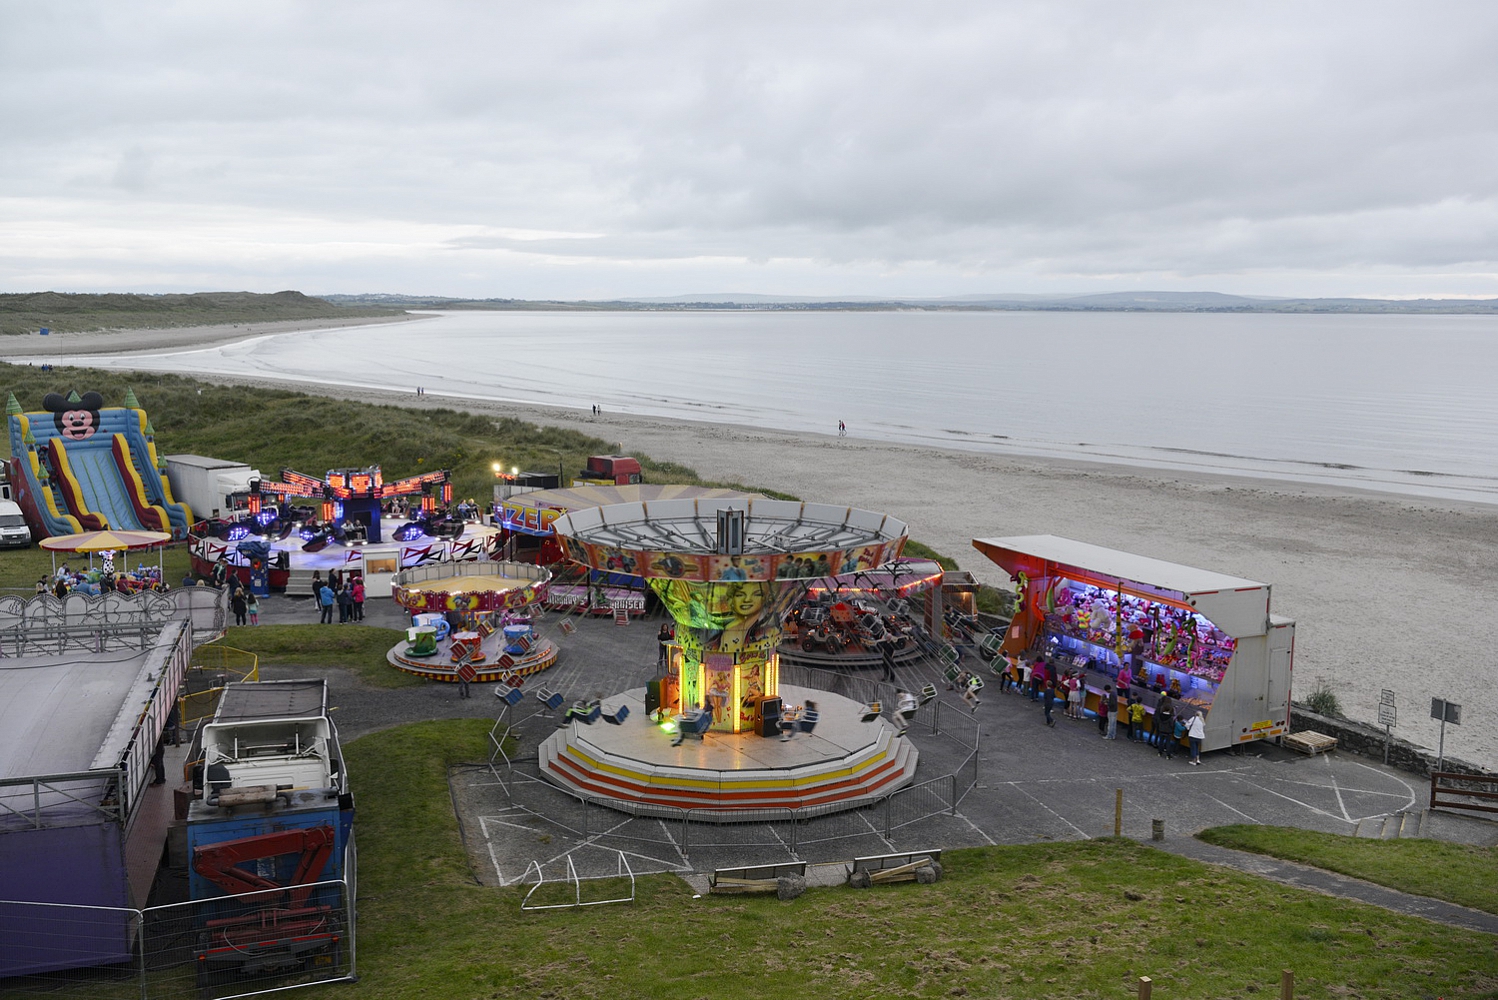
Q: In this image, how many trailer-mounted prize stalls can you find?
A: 1